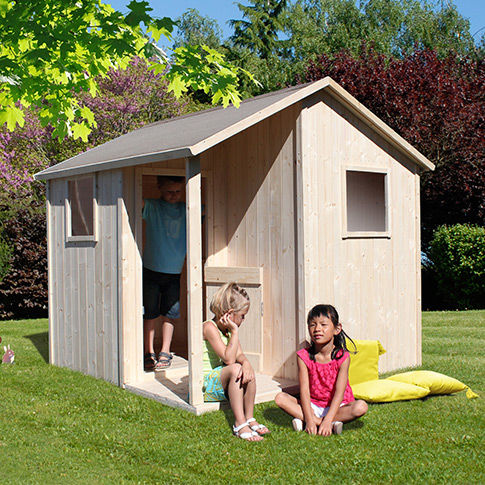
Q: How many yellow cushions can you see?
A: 3